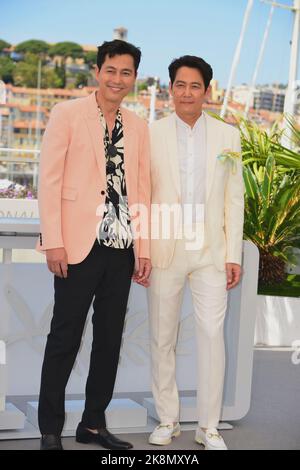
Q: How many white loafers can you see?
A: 2